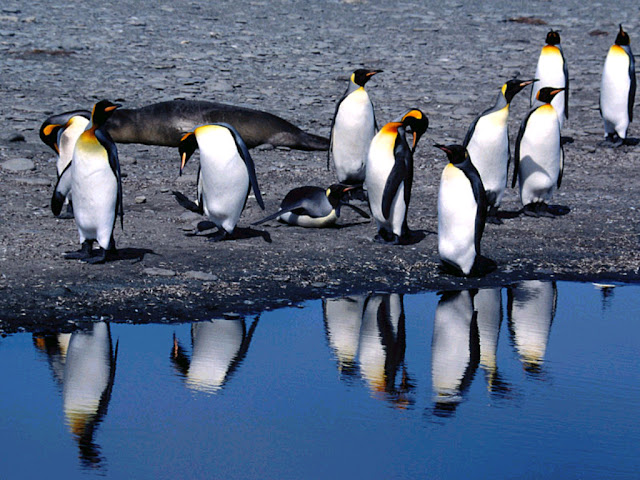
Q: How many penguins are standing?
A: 10